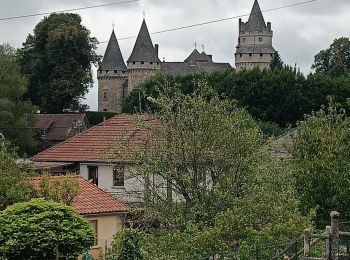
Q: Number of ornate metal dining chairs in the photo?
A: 0